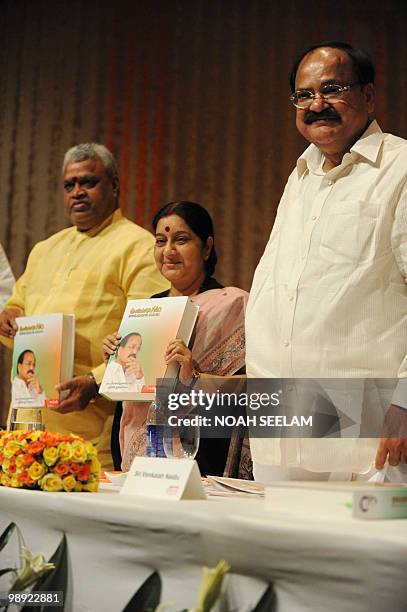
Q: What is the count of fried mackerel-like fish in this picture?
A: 0